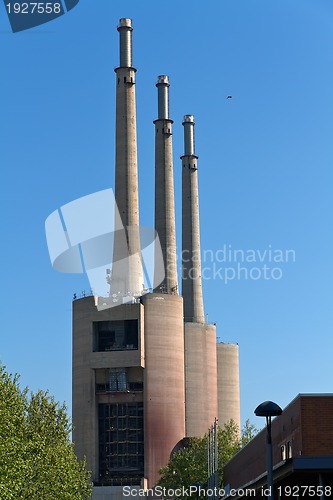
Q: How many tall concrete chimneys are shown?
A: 3